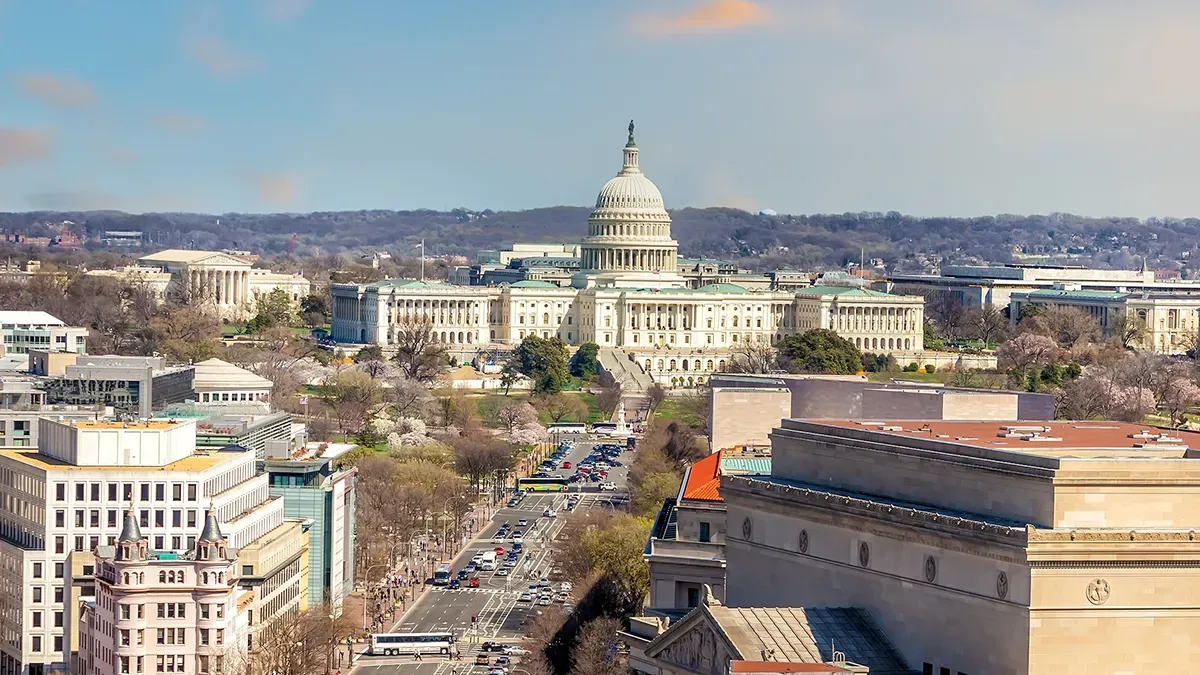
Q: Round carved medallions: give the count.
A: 6